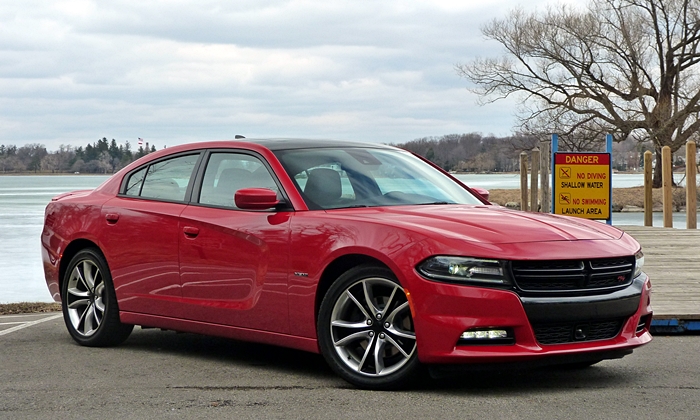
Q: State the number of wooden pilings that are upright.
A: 6